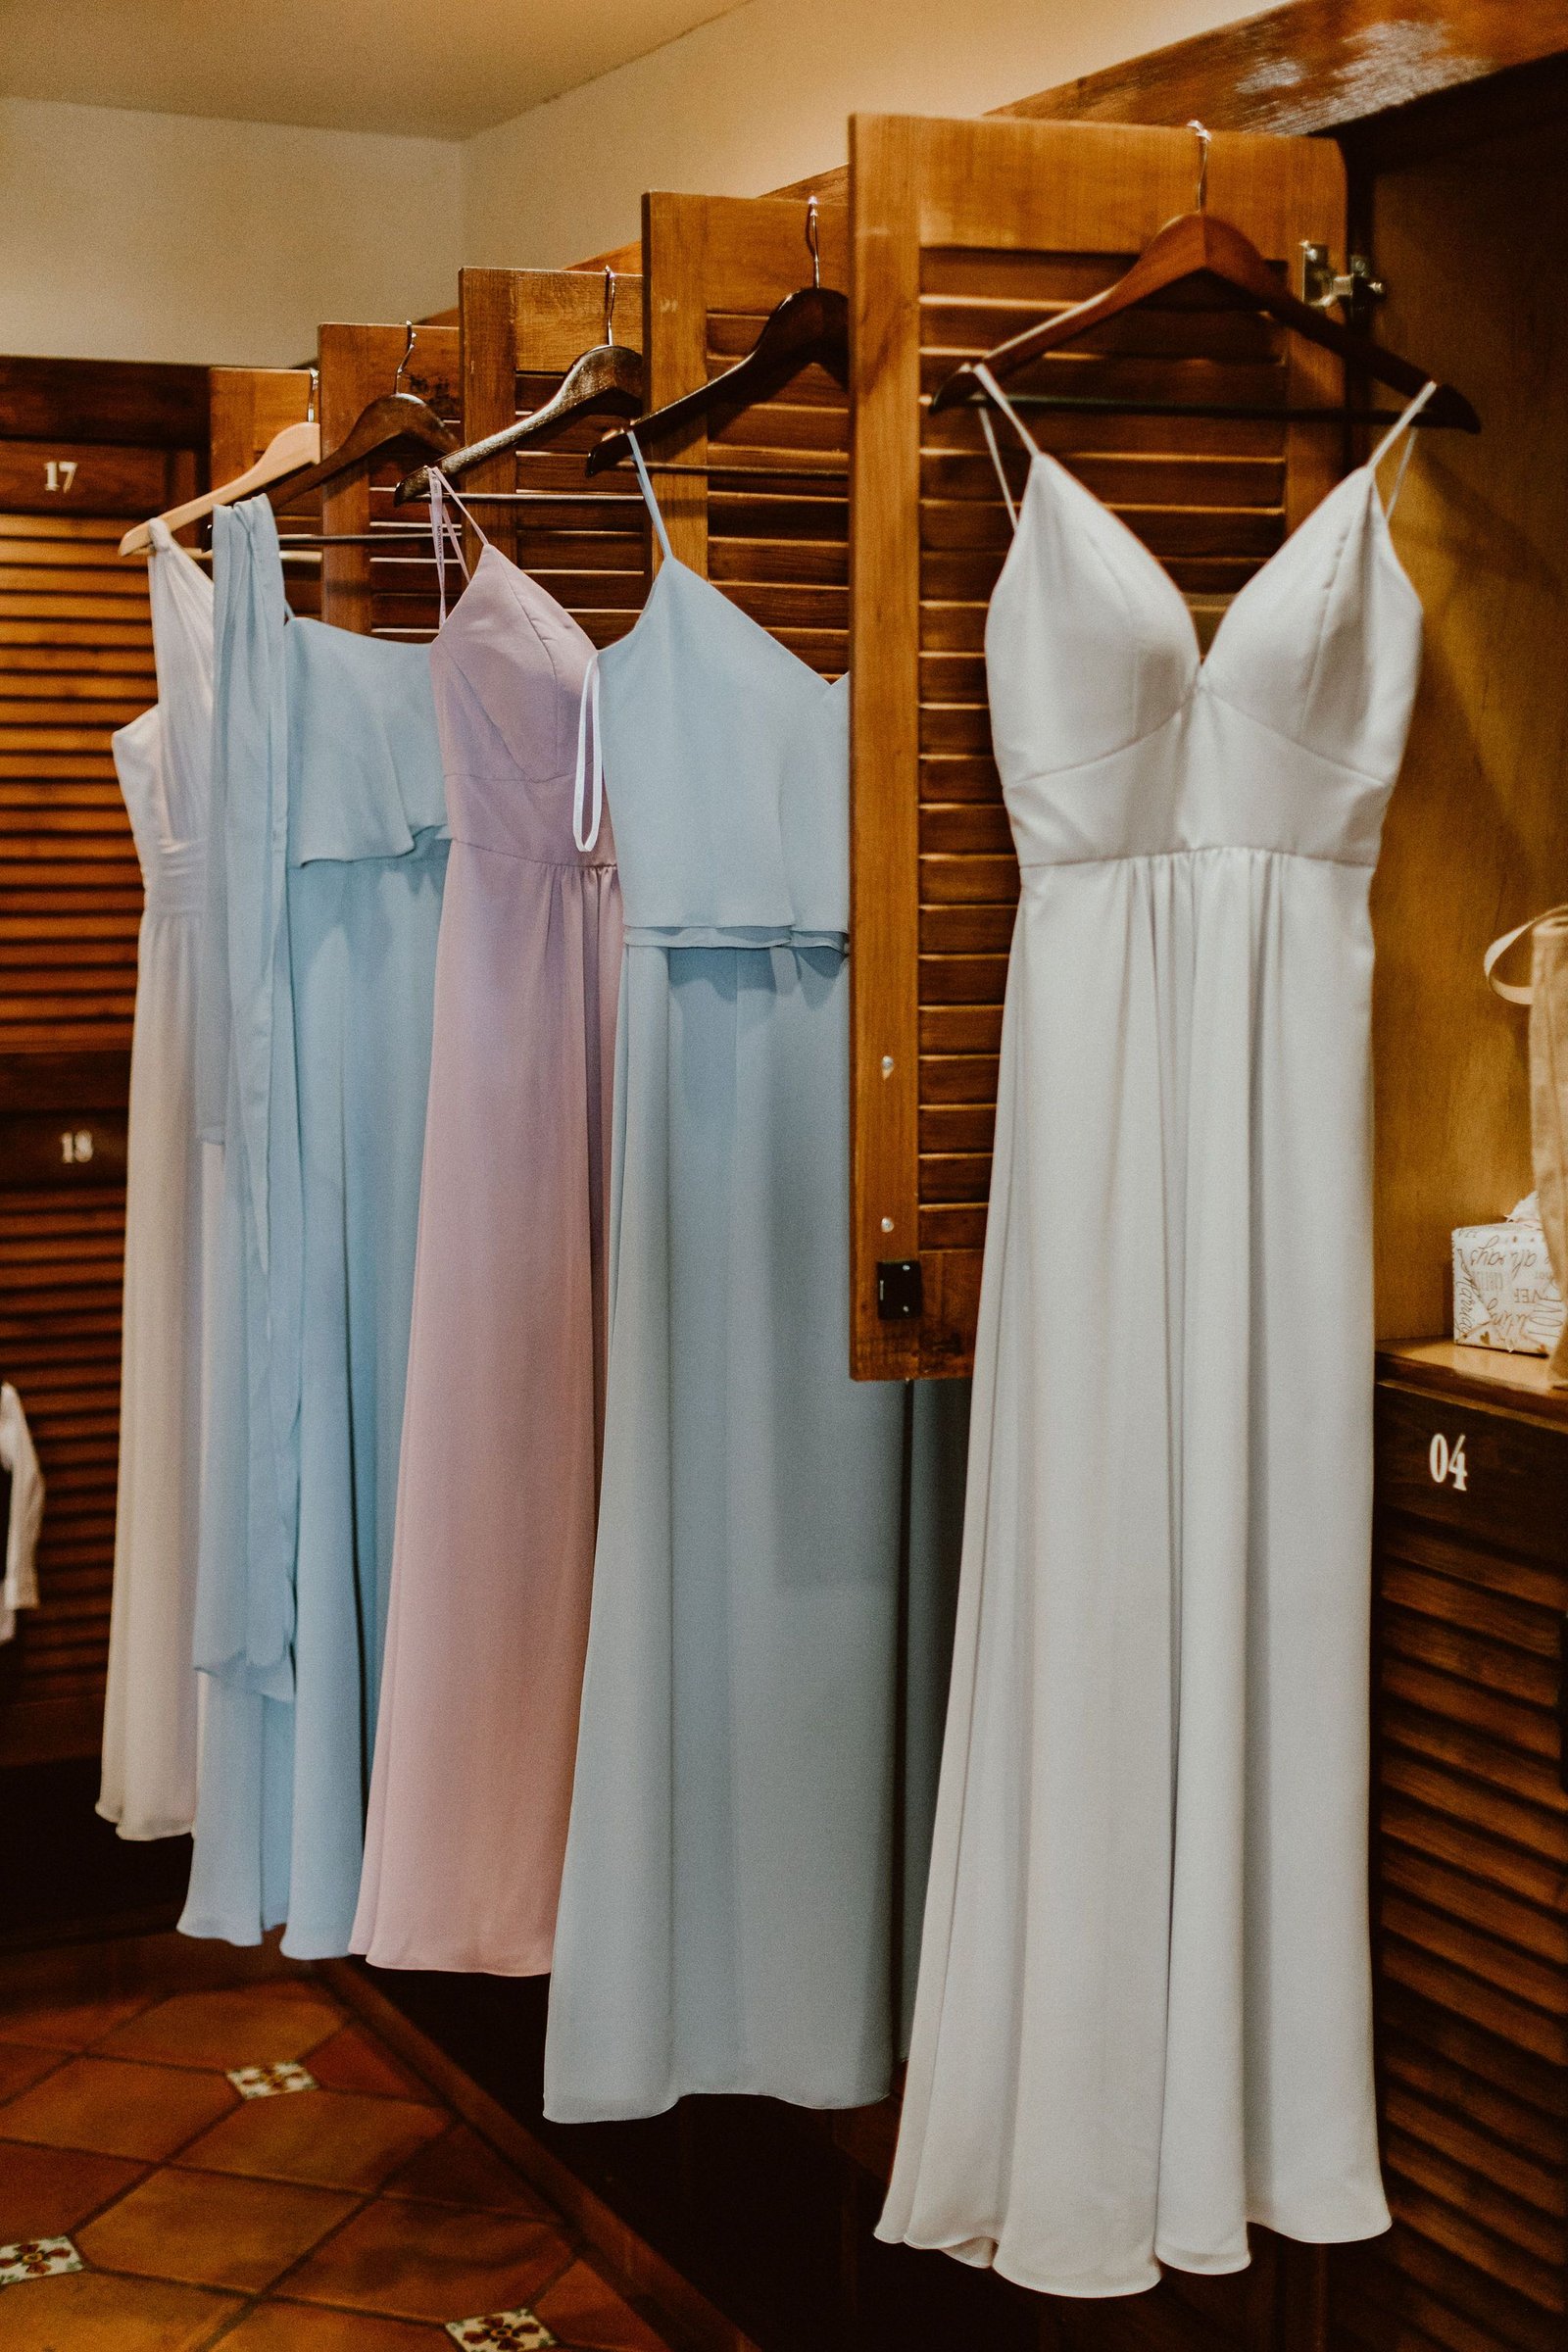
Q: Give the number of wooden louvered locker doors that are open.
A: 5